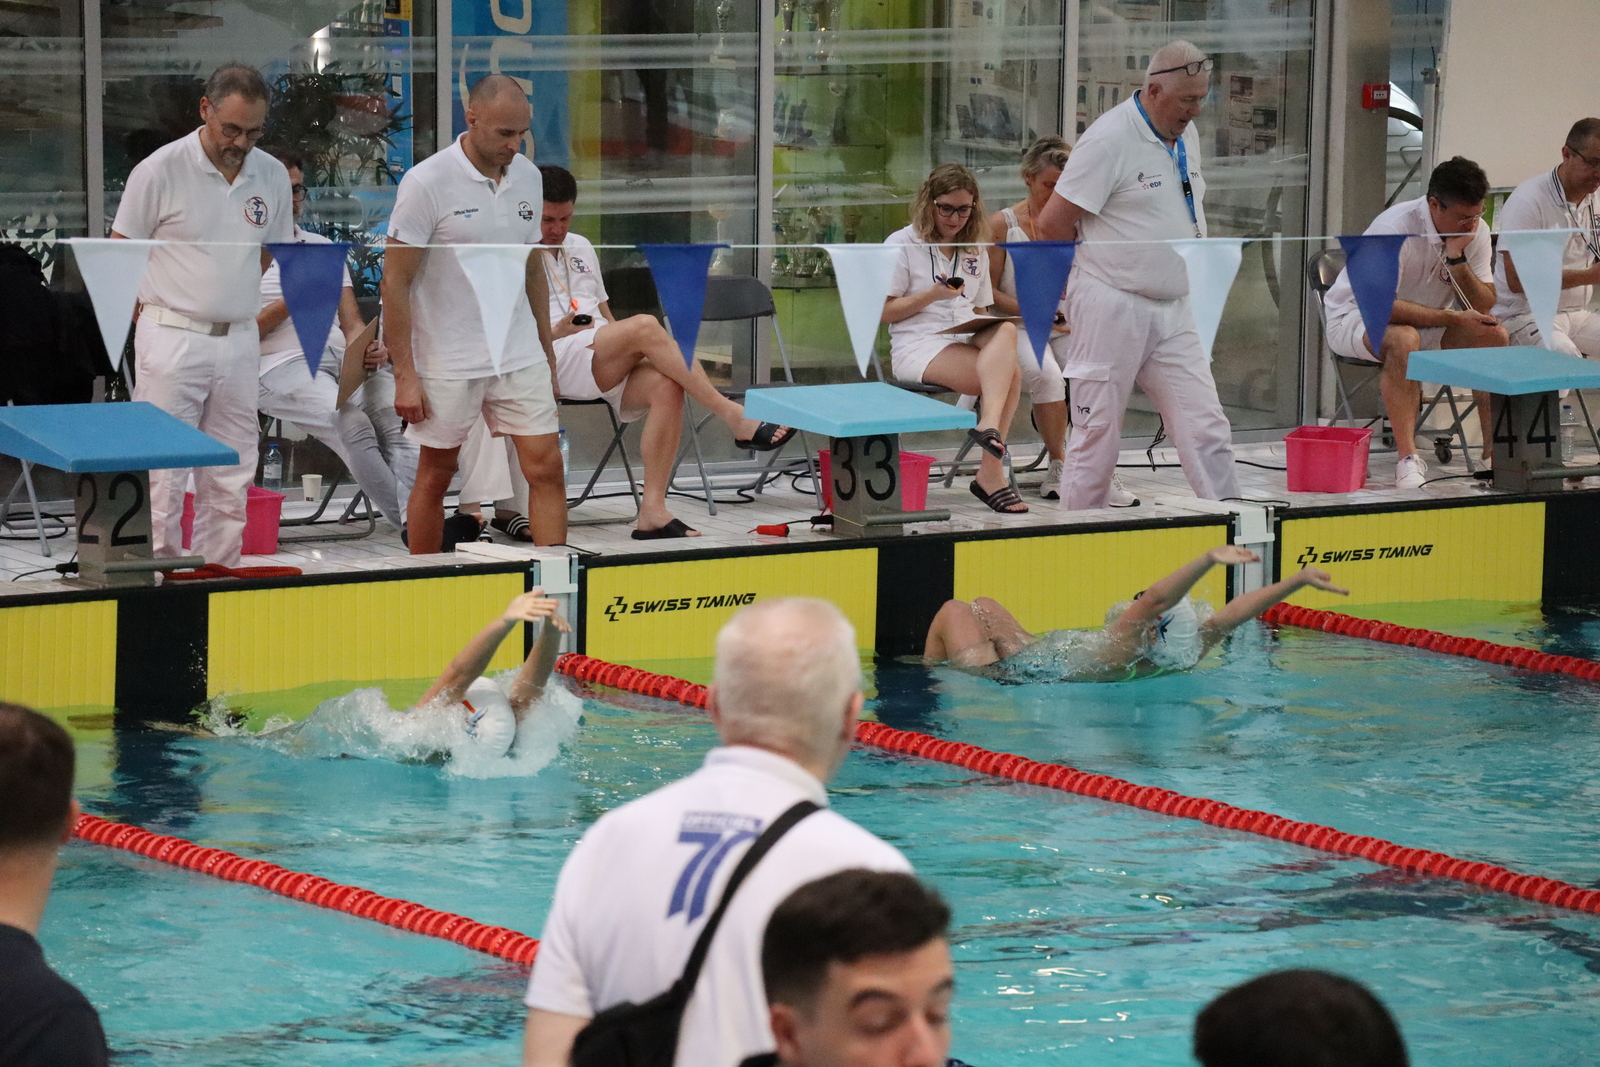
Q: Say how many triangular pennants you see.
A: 9